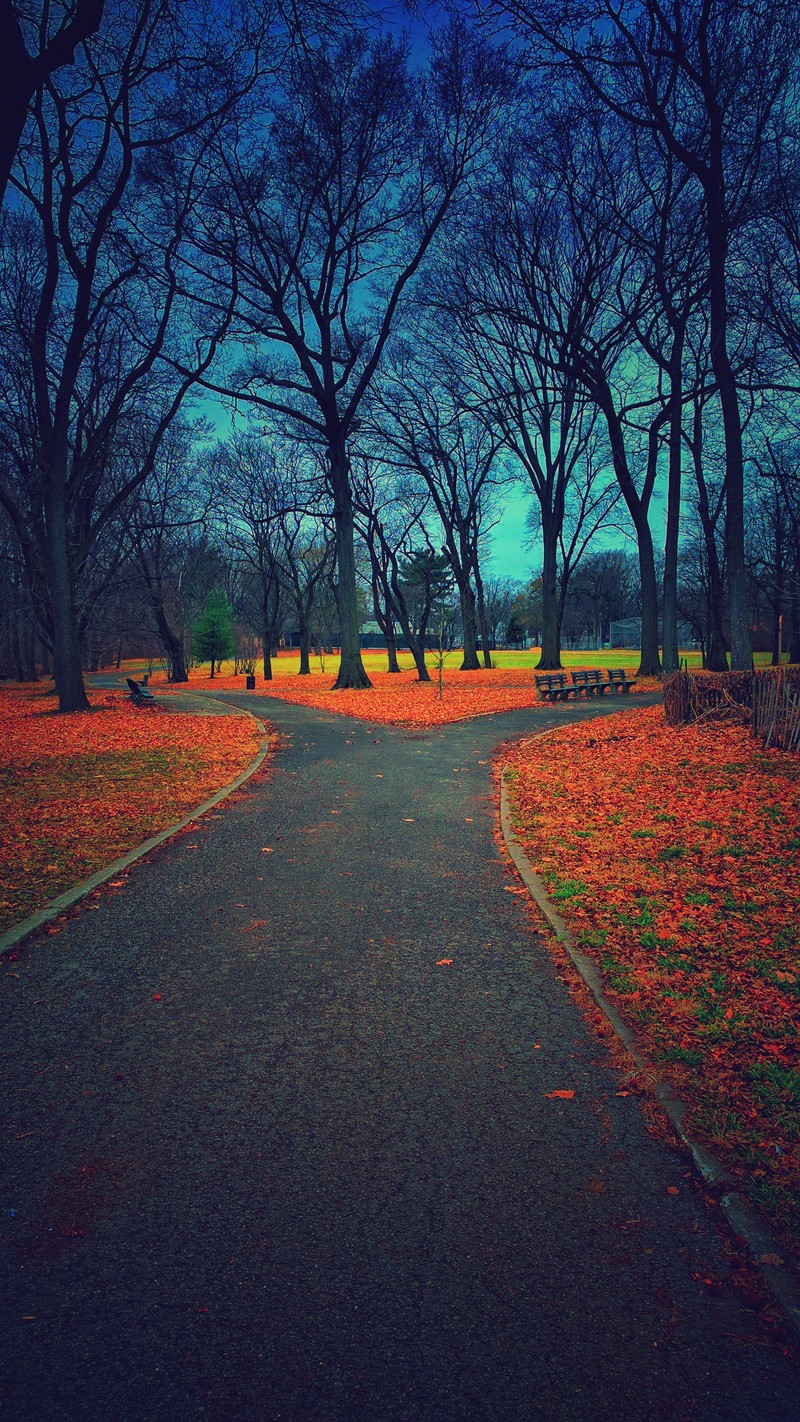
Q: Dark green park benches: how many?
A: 4